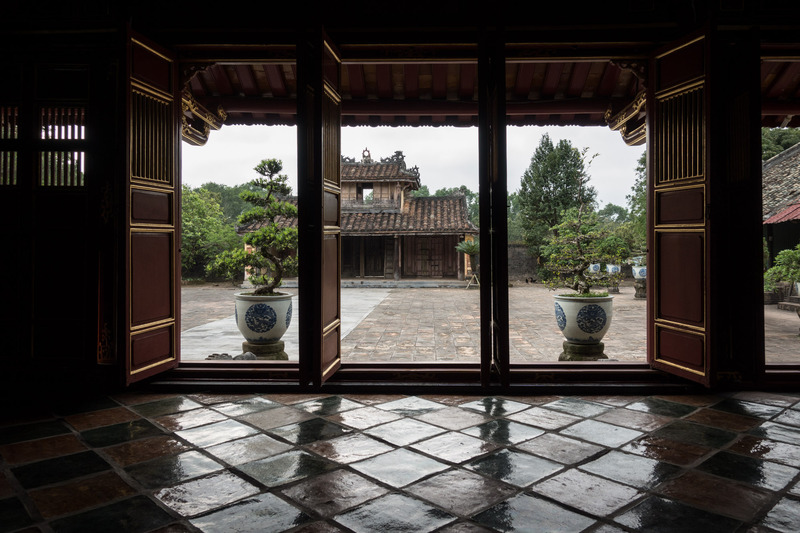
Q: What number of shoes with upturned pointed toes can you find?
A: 0